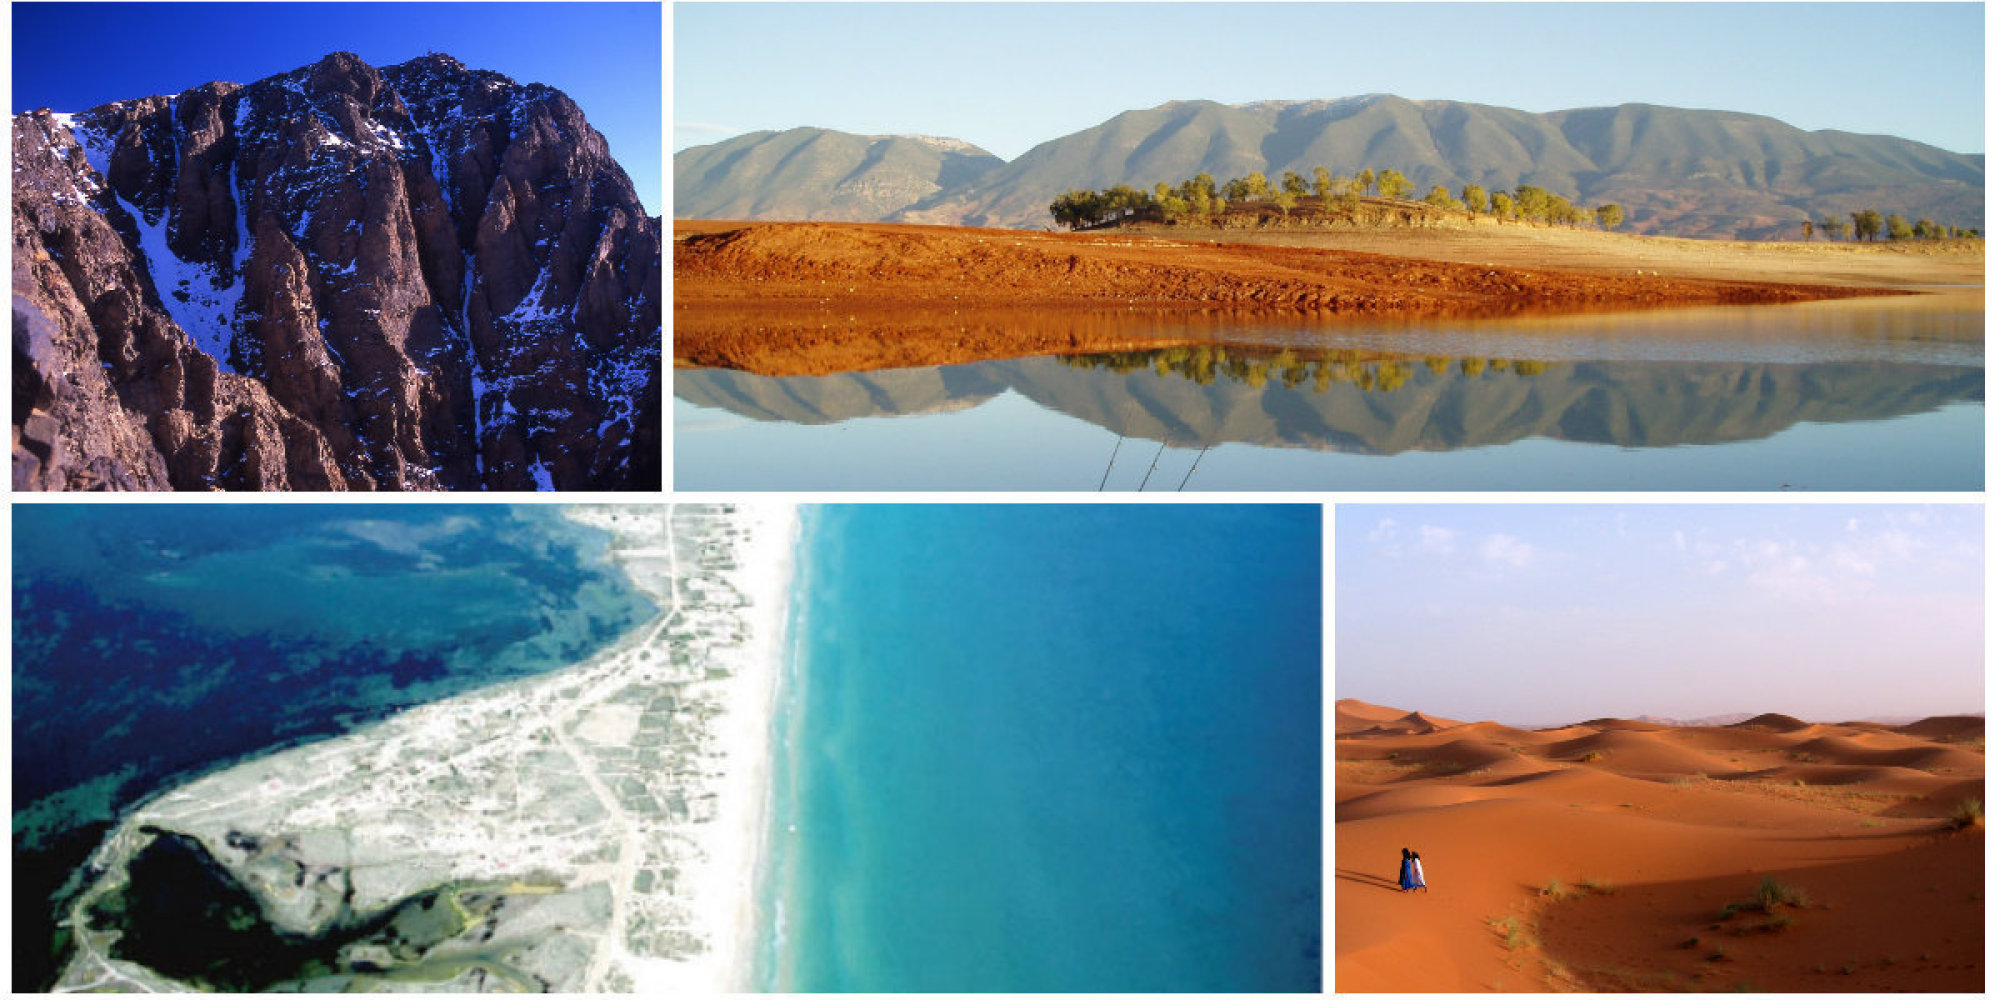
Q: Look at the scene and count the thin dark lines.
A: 3